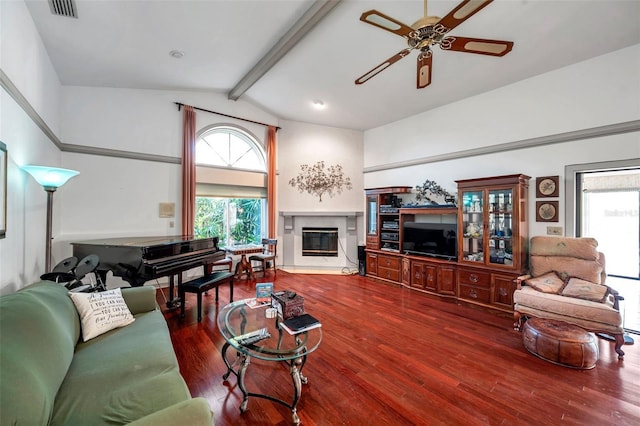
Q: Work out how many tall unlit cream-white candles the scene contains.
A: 0